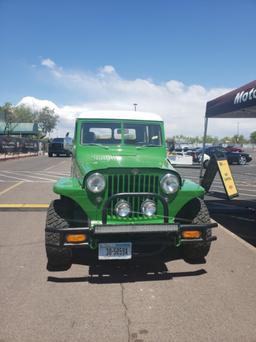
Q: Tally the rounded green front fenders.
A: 2